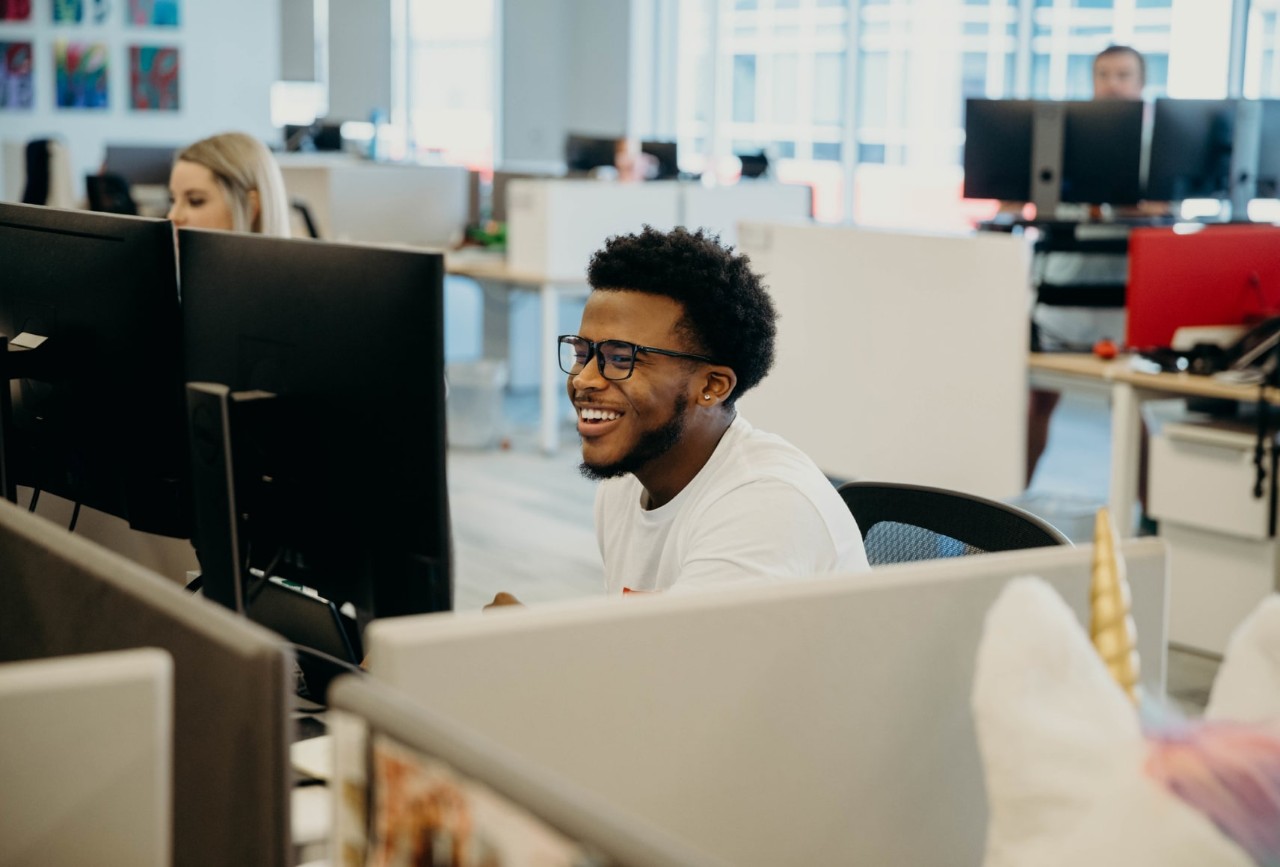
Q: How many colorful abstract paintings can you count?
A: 6